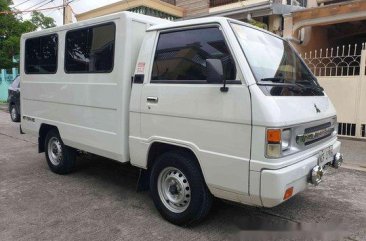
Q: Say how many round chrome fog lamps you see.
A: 2